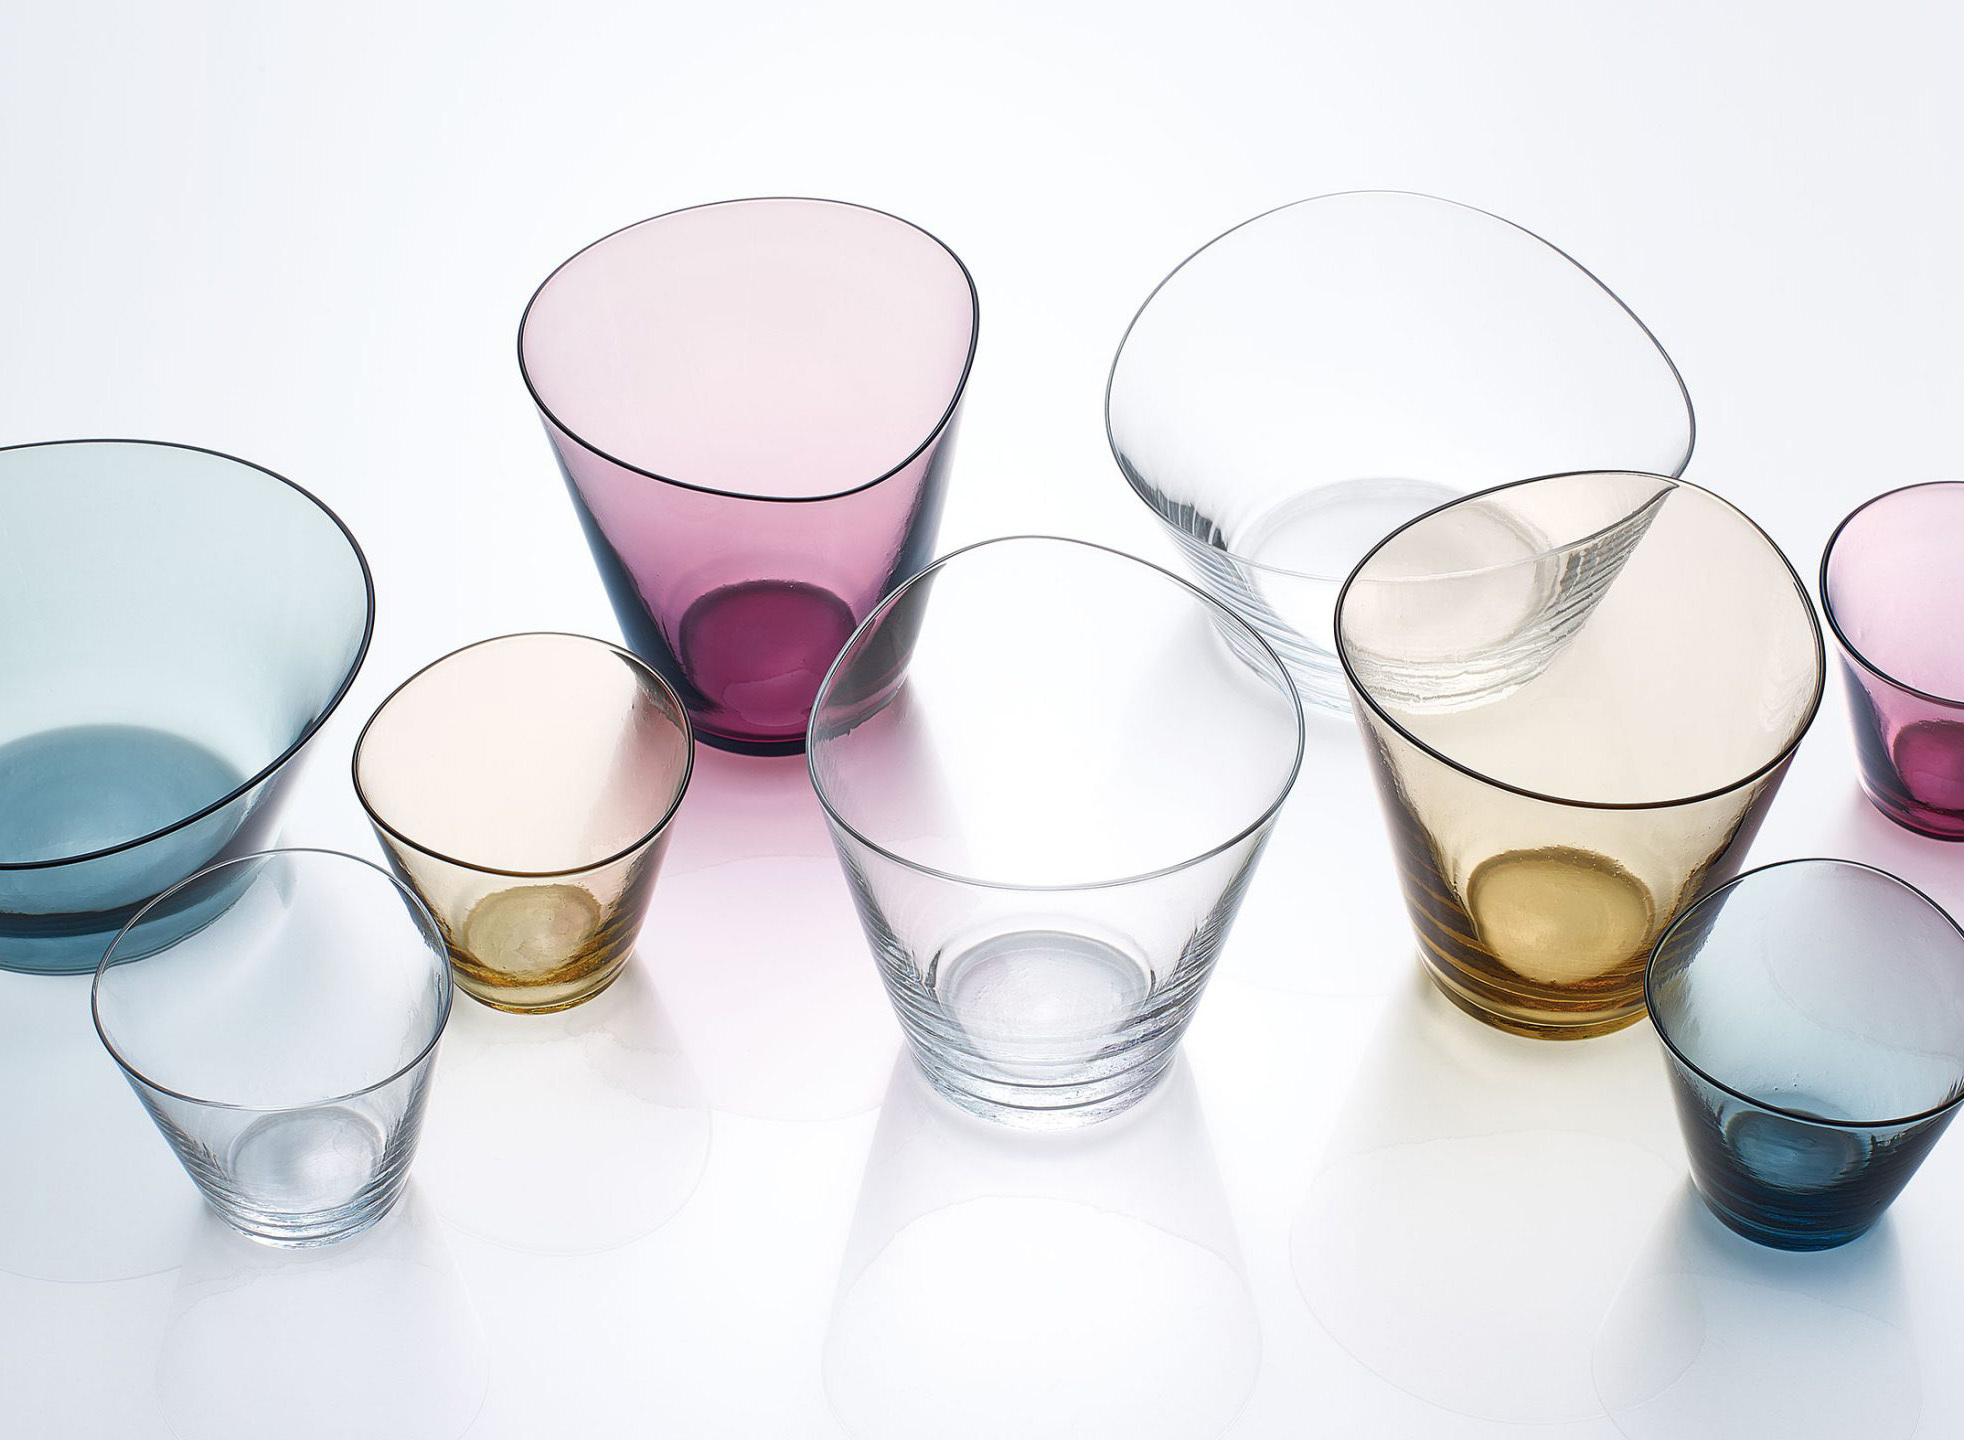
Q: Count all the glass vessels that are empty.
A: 9